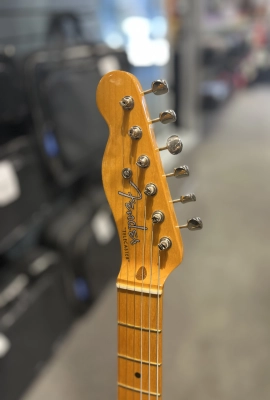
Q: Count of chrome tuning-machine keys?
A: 6